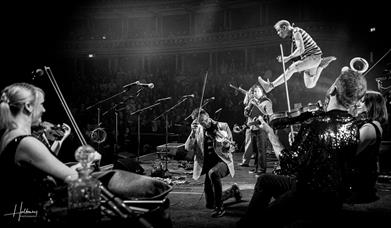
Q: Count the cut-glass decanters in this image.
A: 1